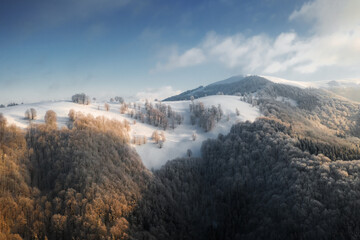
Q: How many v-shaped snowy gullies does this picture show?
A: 1